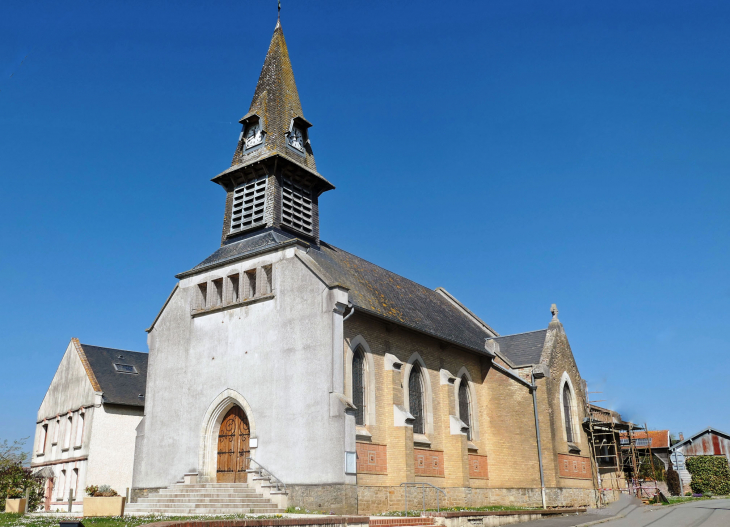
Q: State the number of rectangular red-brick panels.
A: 4